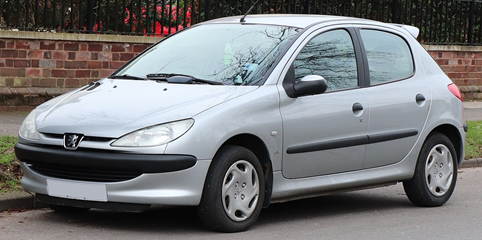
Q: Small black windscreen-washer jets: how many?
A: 2